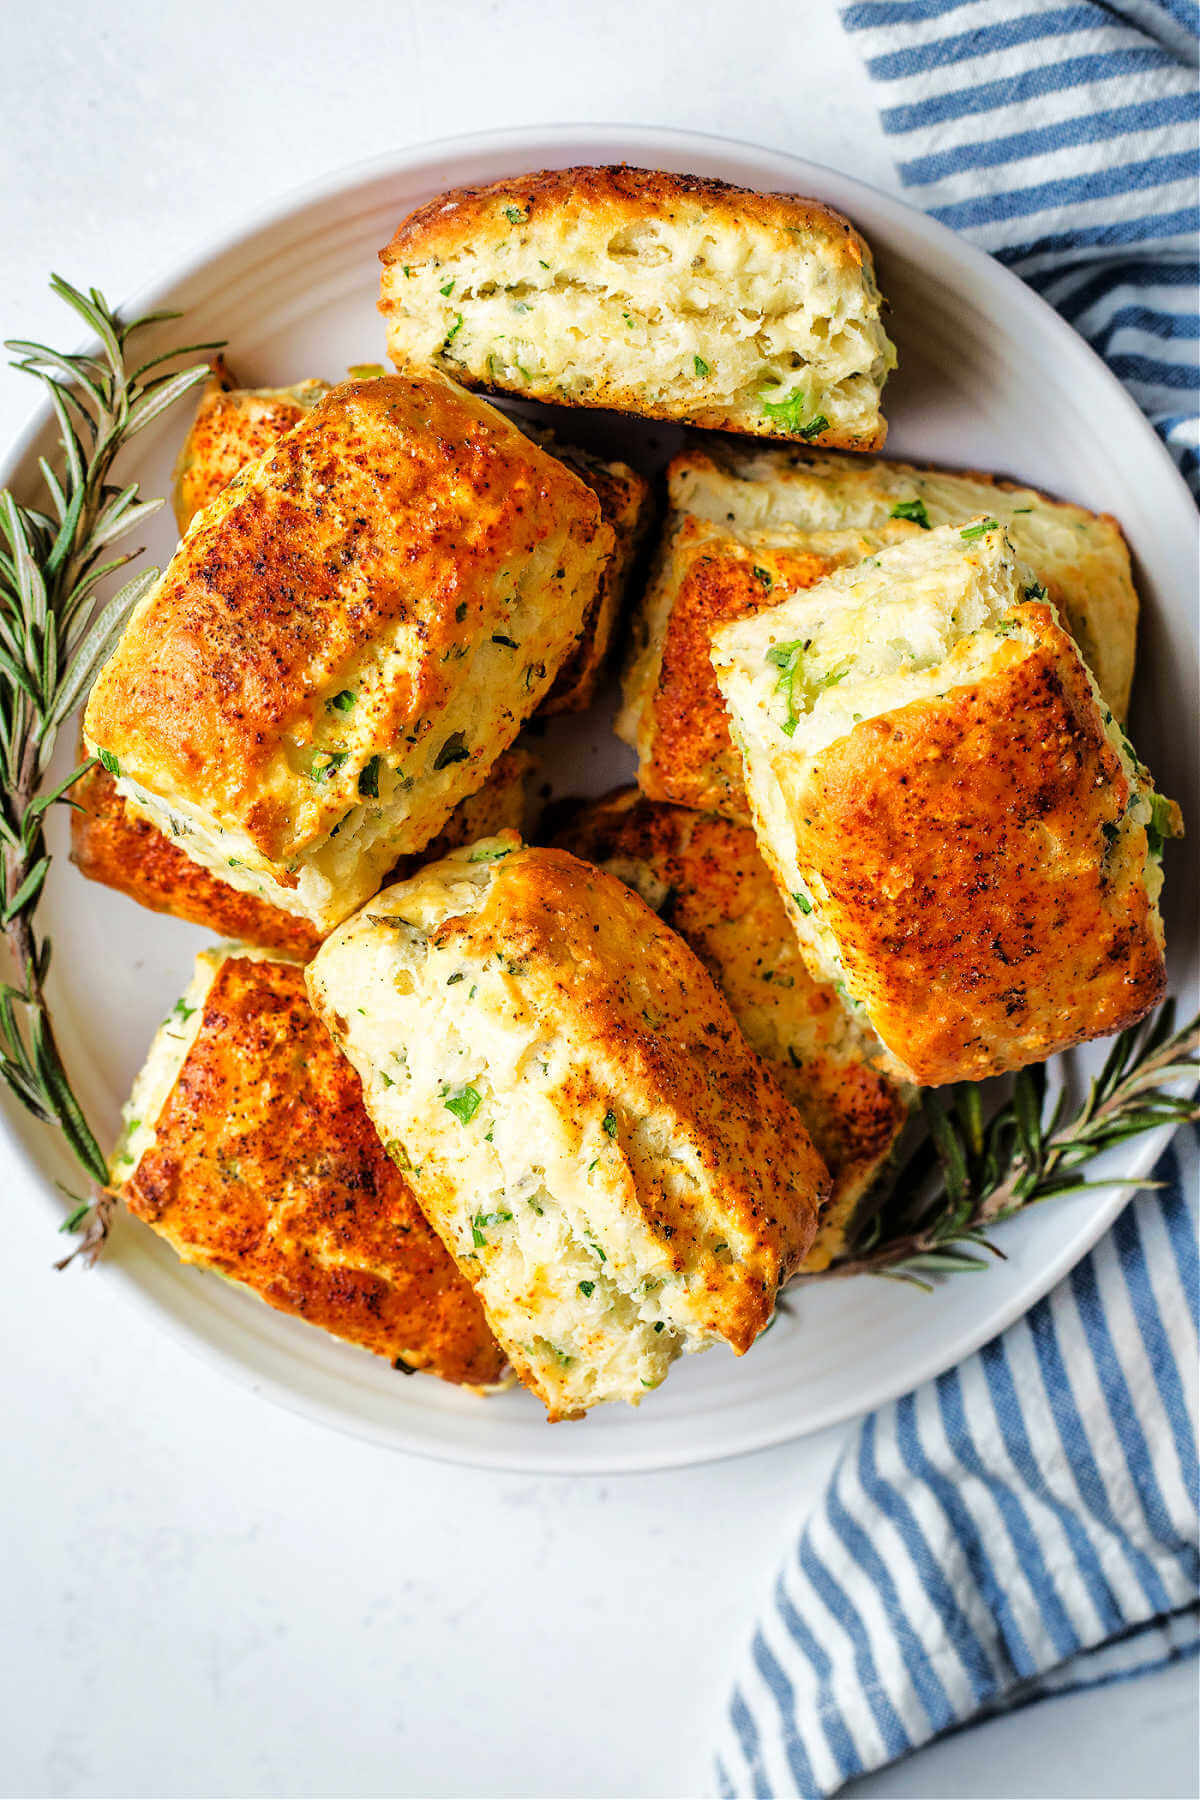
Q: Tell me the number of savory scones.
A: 9